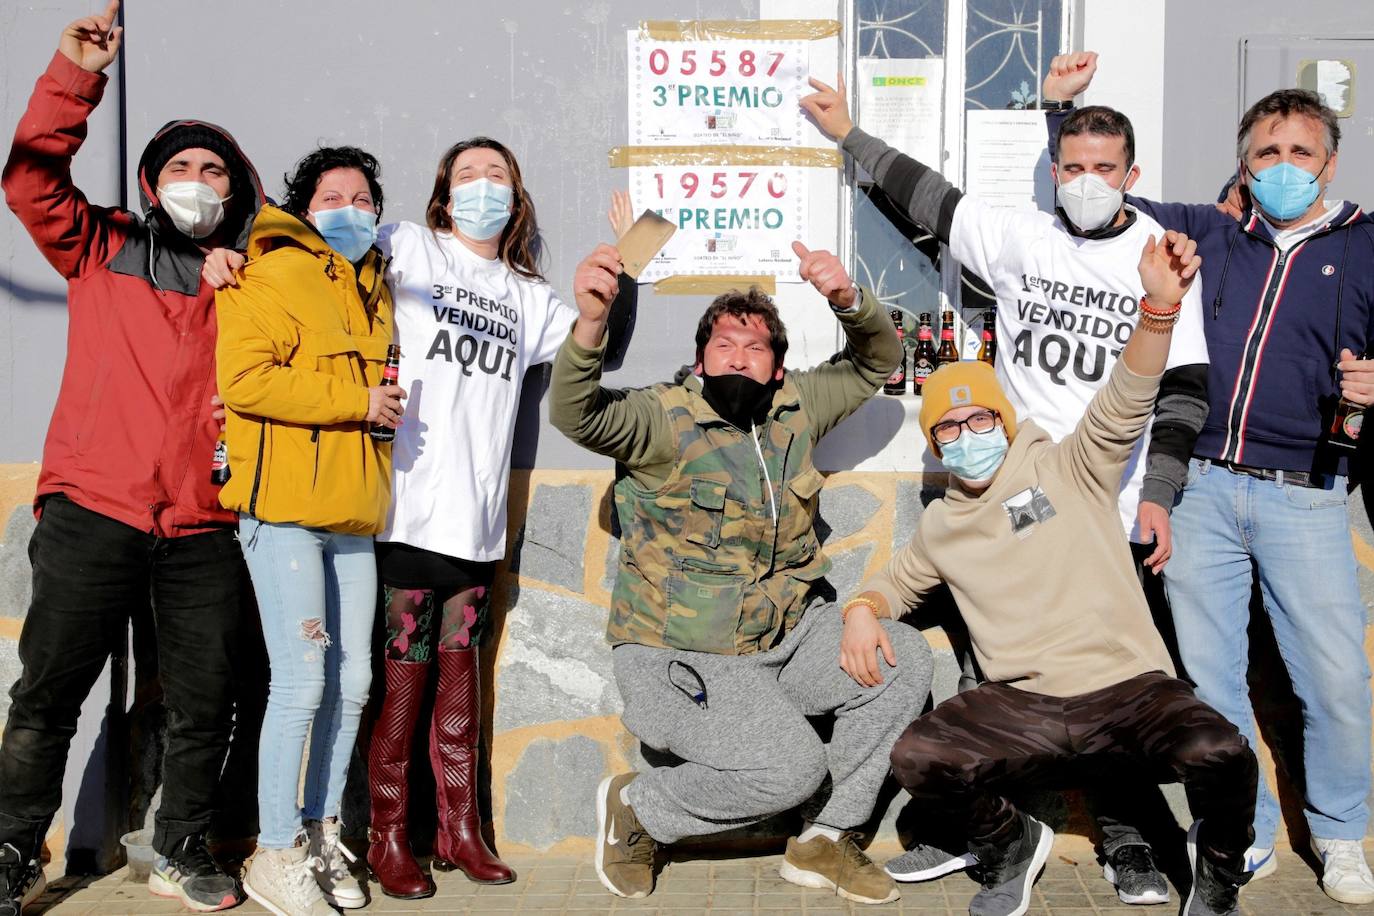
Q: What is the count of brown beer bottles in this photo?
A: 7